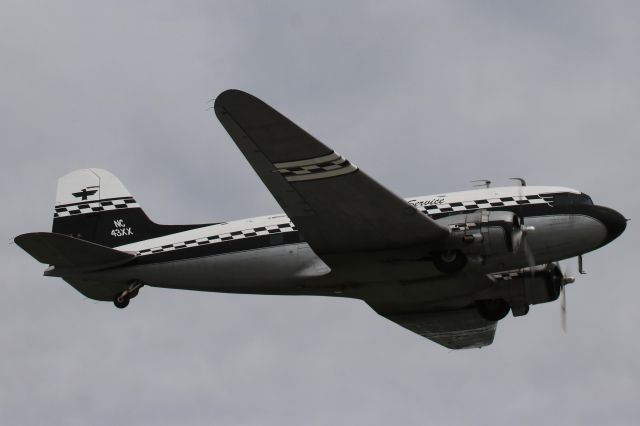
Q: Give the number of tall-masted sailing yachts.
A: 0